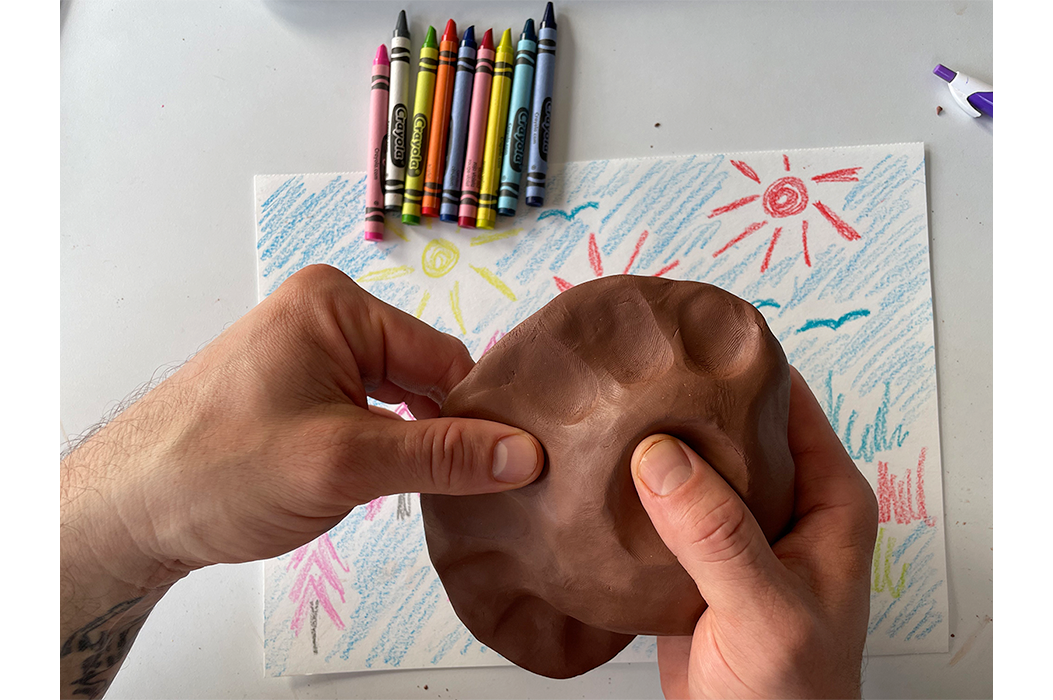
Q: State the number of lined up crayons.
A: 9